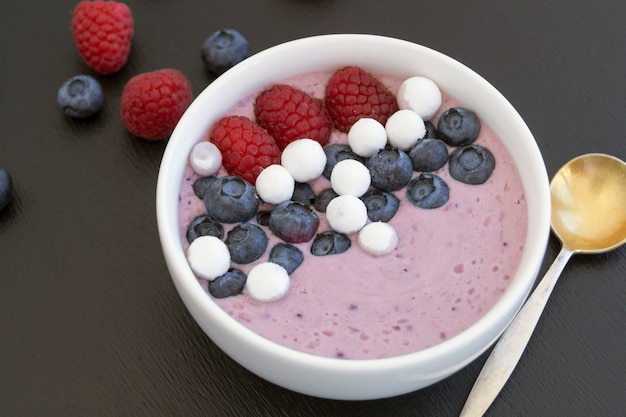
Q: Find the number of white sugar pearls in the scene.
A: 11